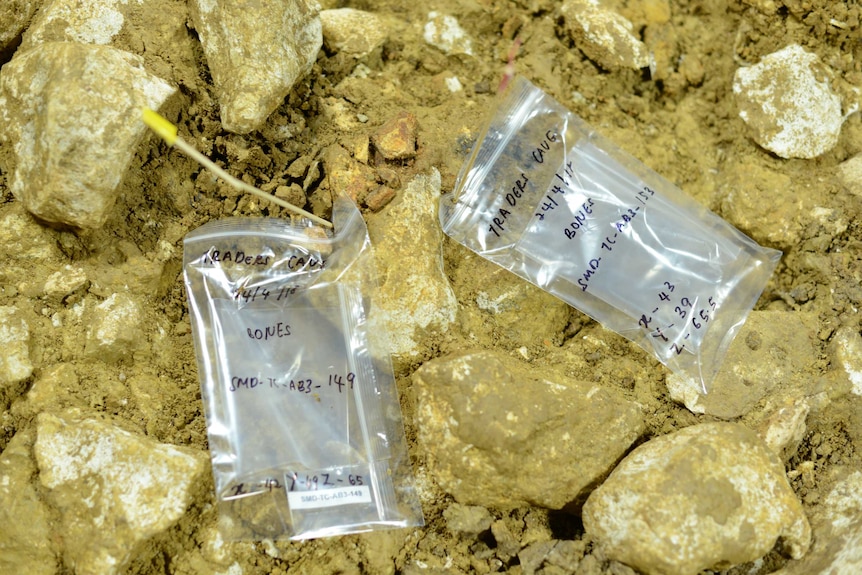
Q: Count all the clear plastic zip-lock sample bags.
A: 2